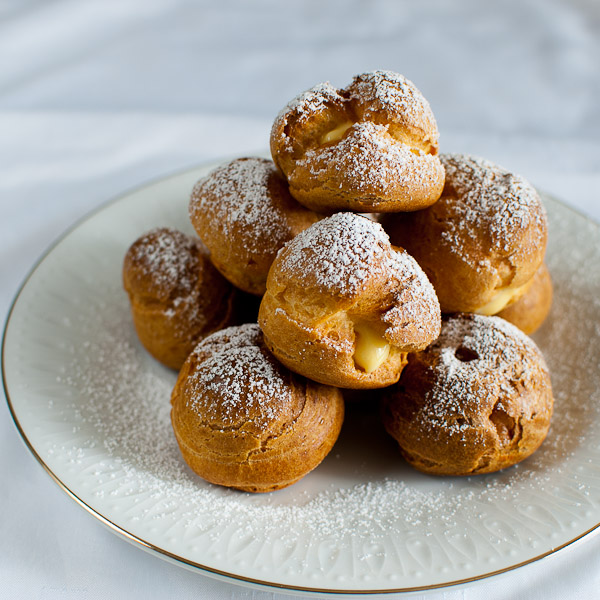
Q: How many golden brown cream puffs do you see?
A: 8